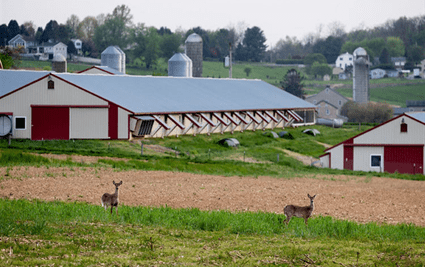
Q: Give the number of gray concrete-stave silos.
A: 3